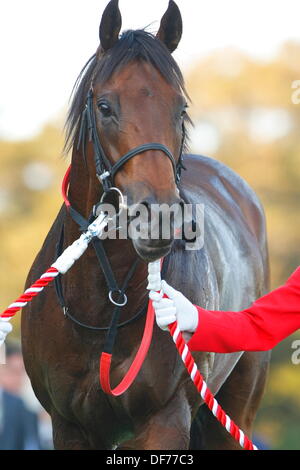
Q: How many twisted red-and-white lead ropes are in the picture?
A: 2